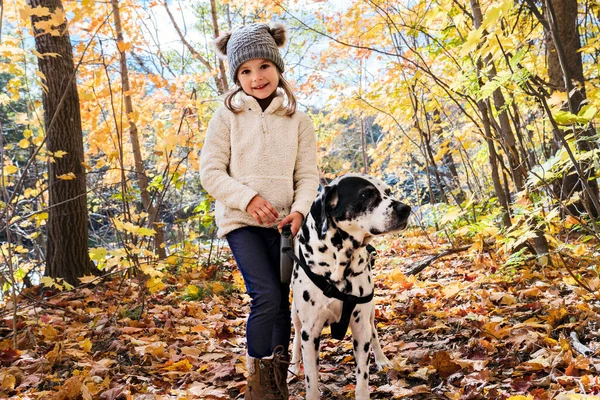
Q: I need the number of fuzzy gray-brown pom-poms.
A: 2